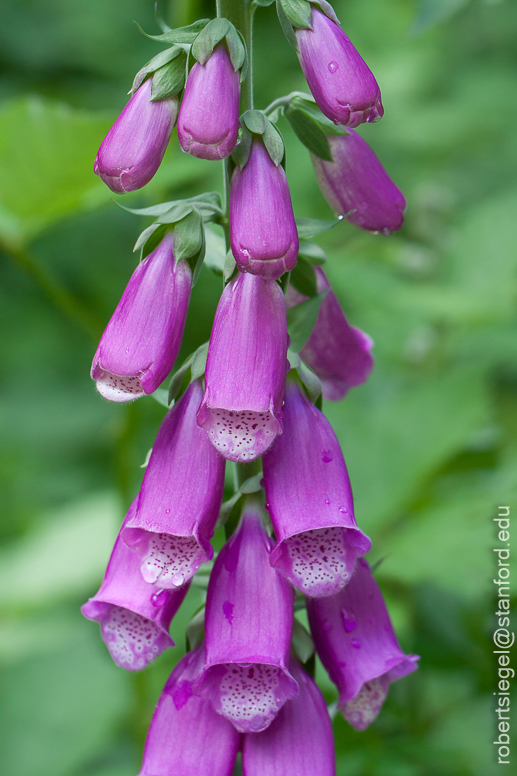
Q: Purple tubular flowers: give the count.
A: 15